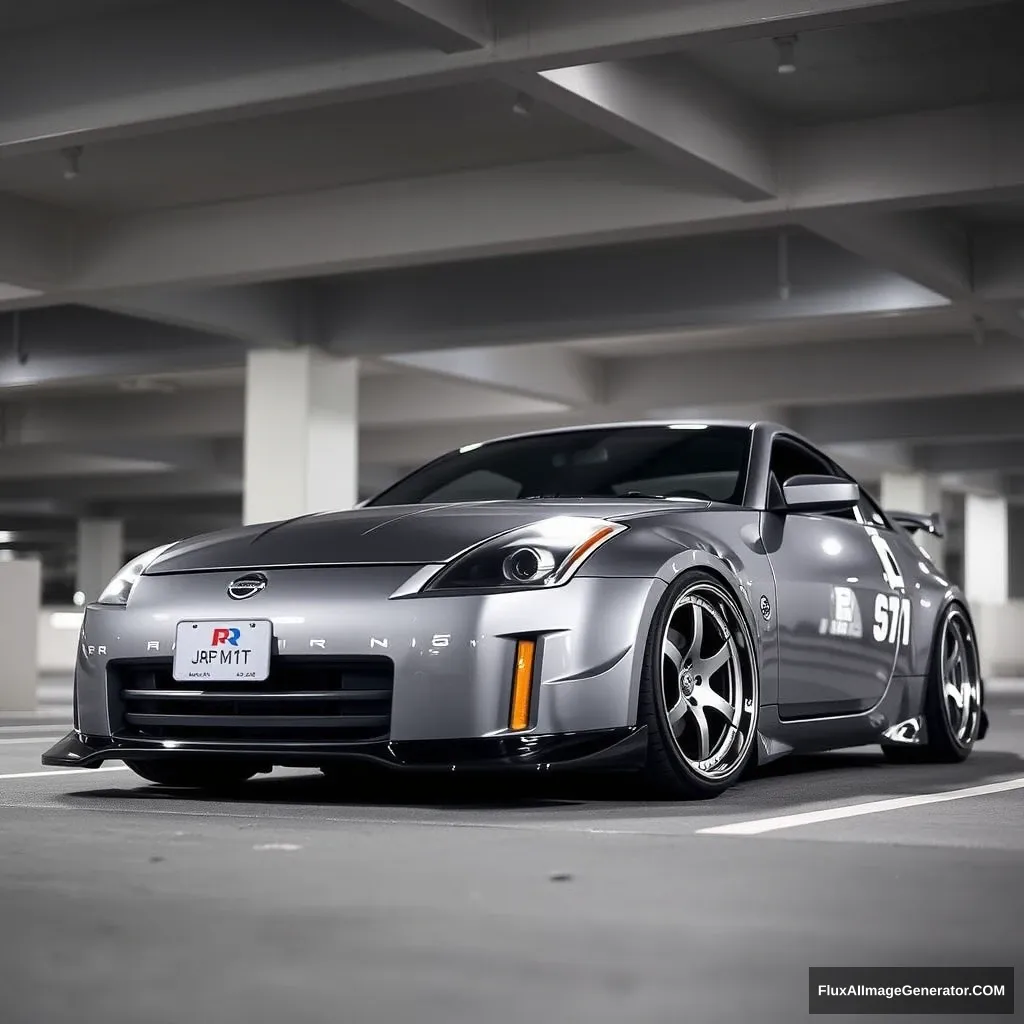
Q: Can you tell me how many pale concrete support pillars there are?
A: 4